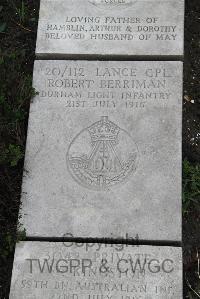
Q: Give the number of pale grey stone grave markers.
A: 3